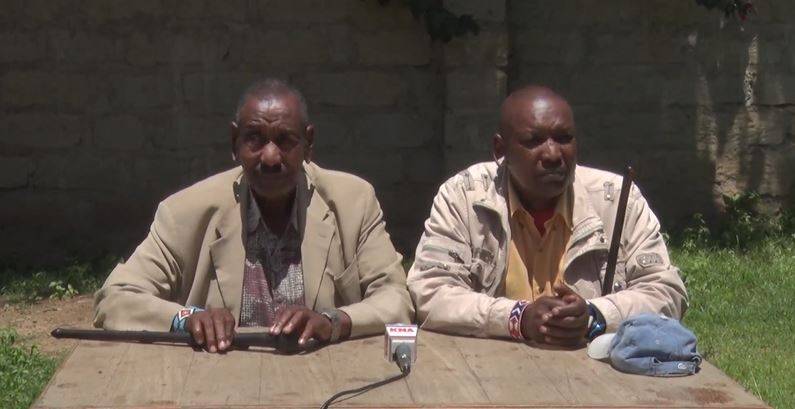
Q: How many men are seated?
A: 2